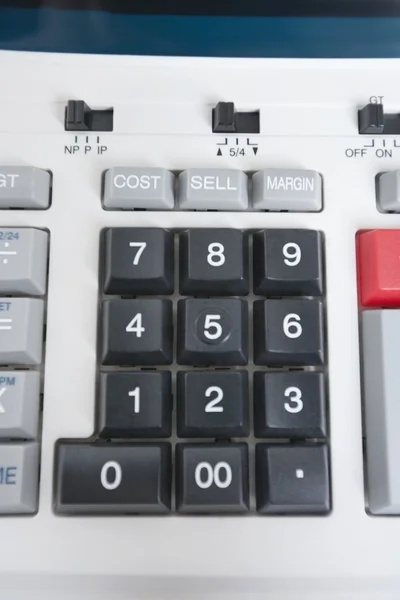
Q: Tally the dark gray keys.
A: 12